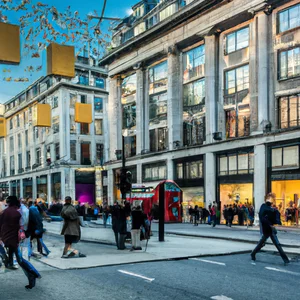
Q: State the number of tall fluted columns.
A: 5